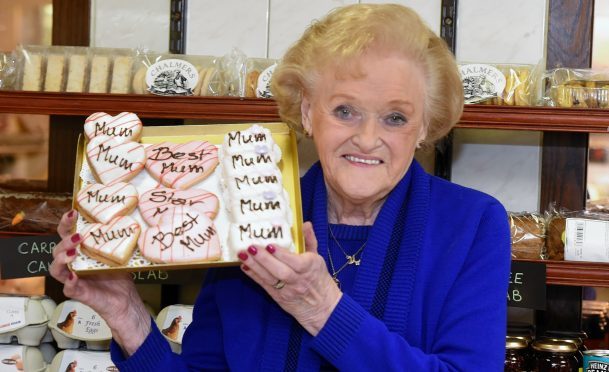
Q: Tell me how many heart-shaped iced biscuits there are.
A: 7